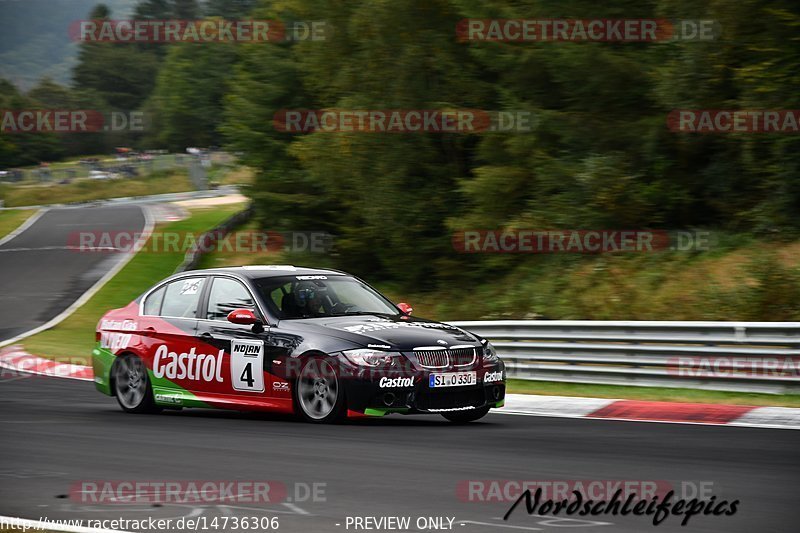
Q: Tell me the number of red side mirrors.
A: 2